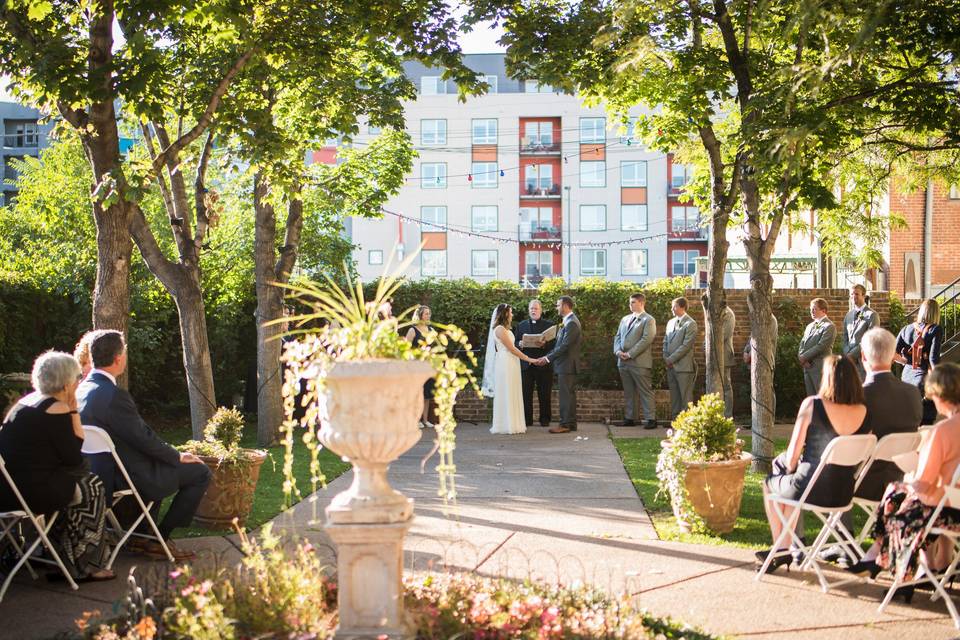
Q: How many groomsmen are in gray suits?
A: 6